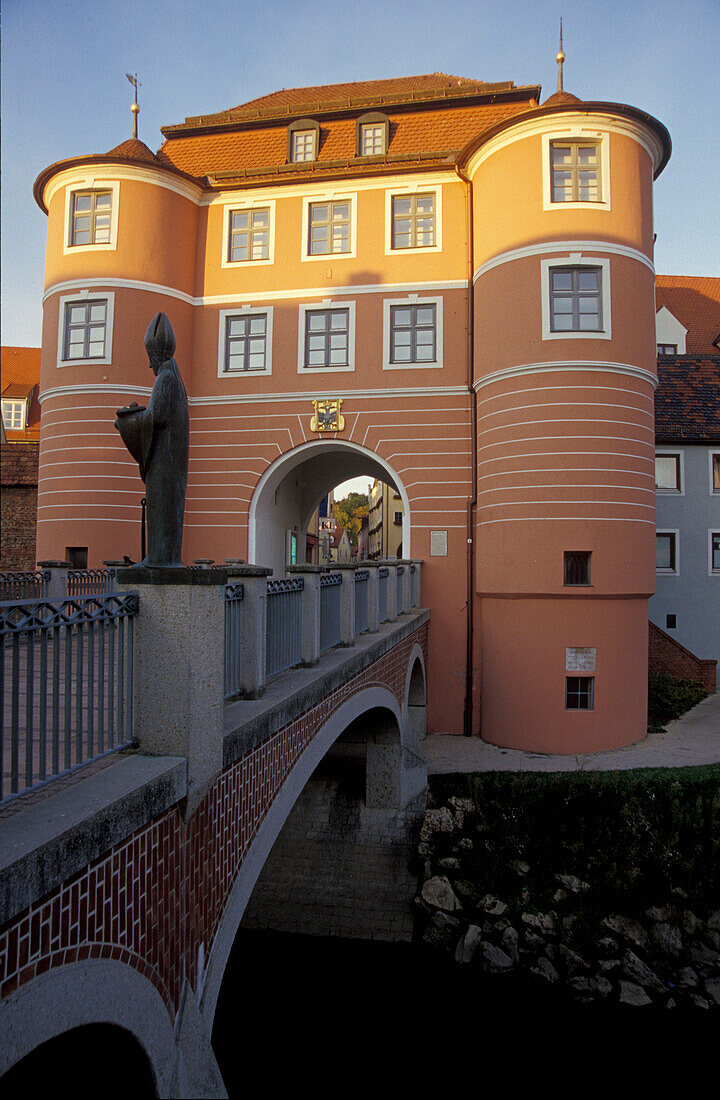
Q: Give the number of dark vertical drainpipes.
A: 1